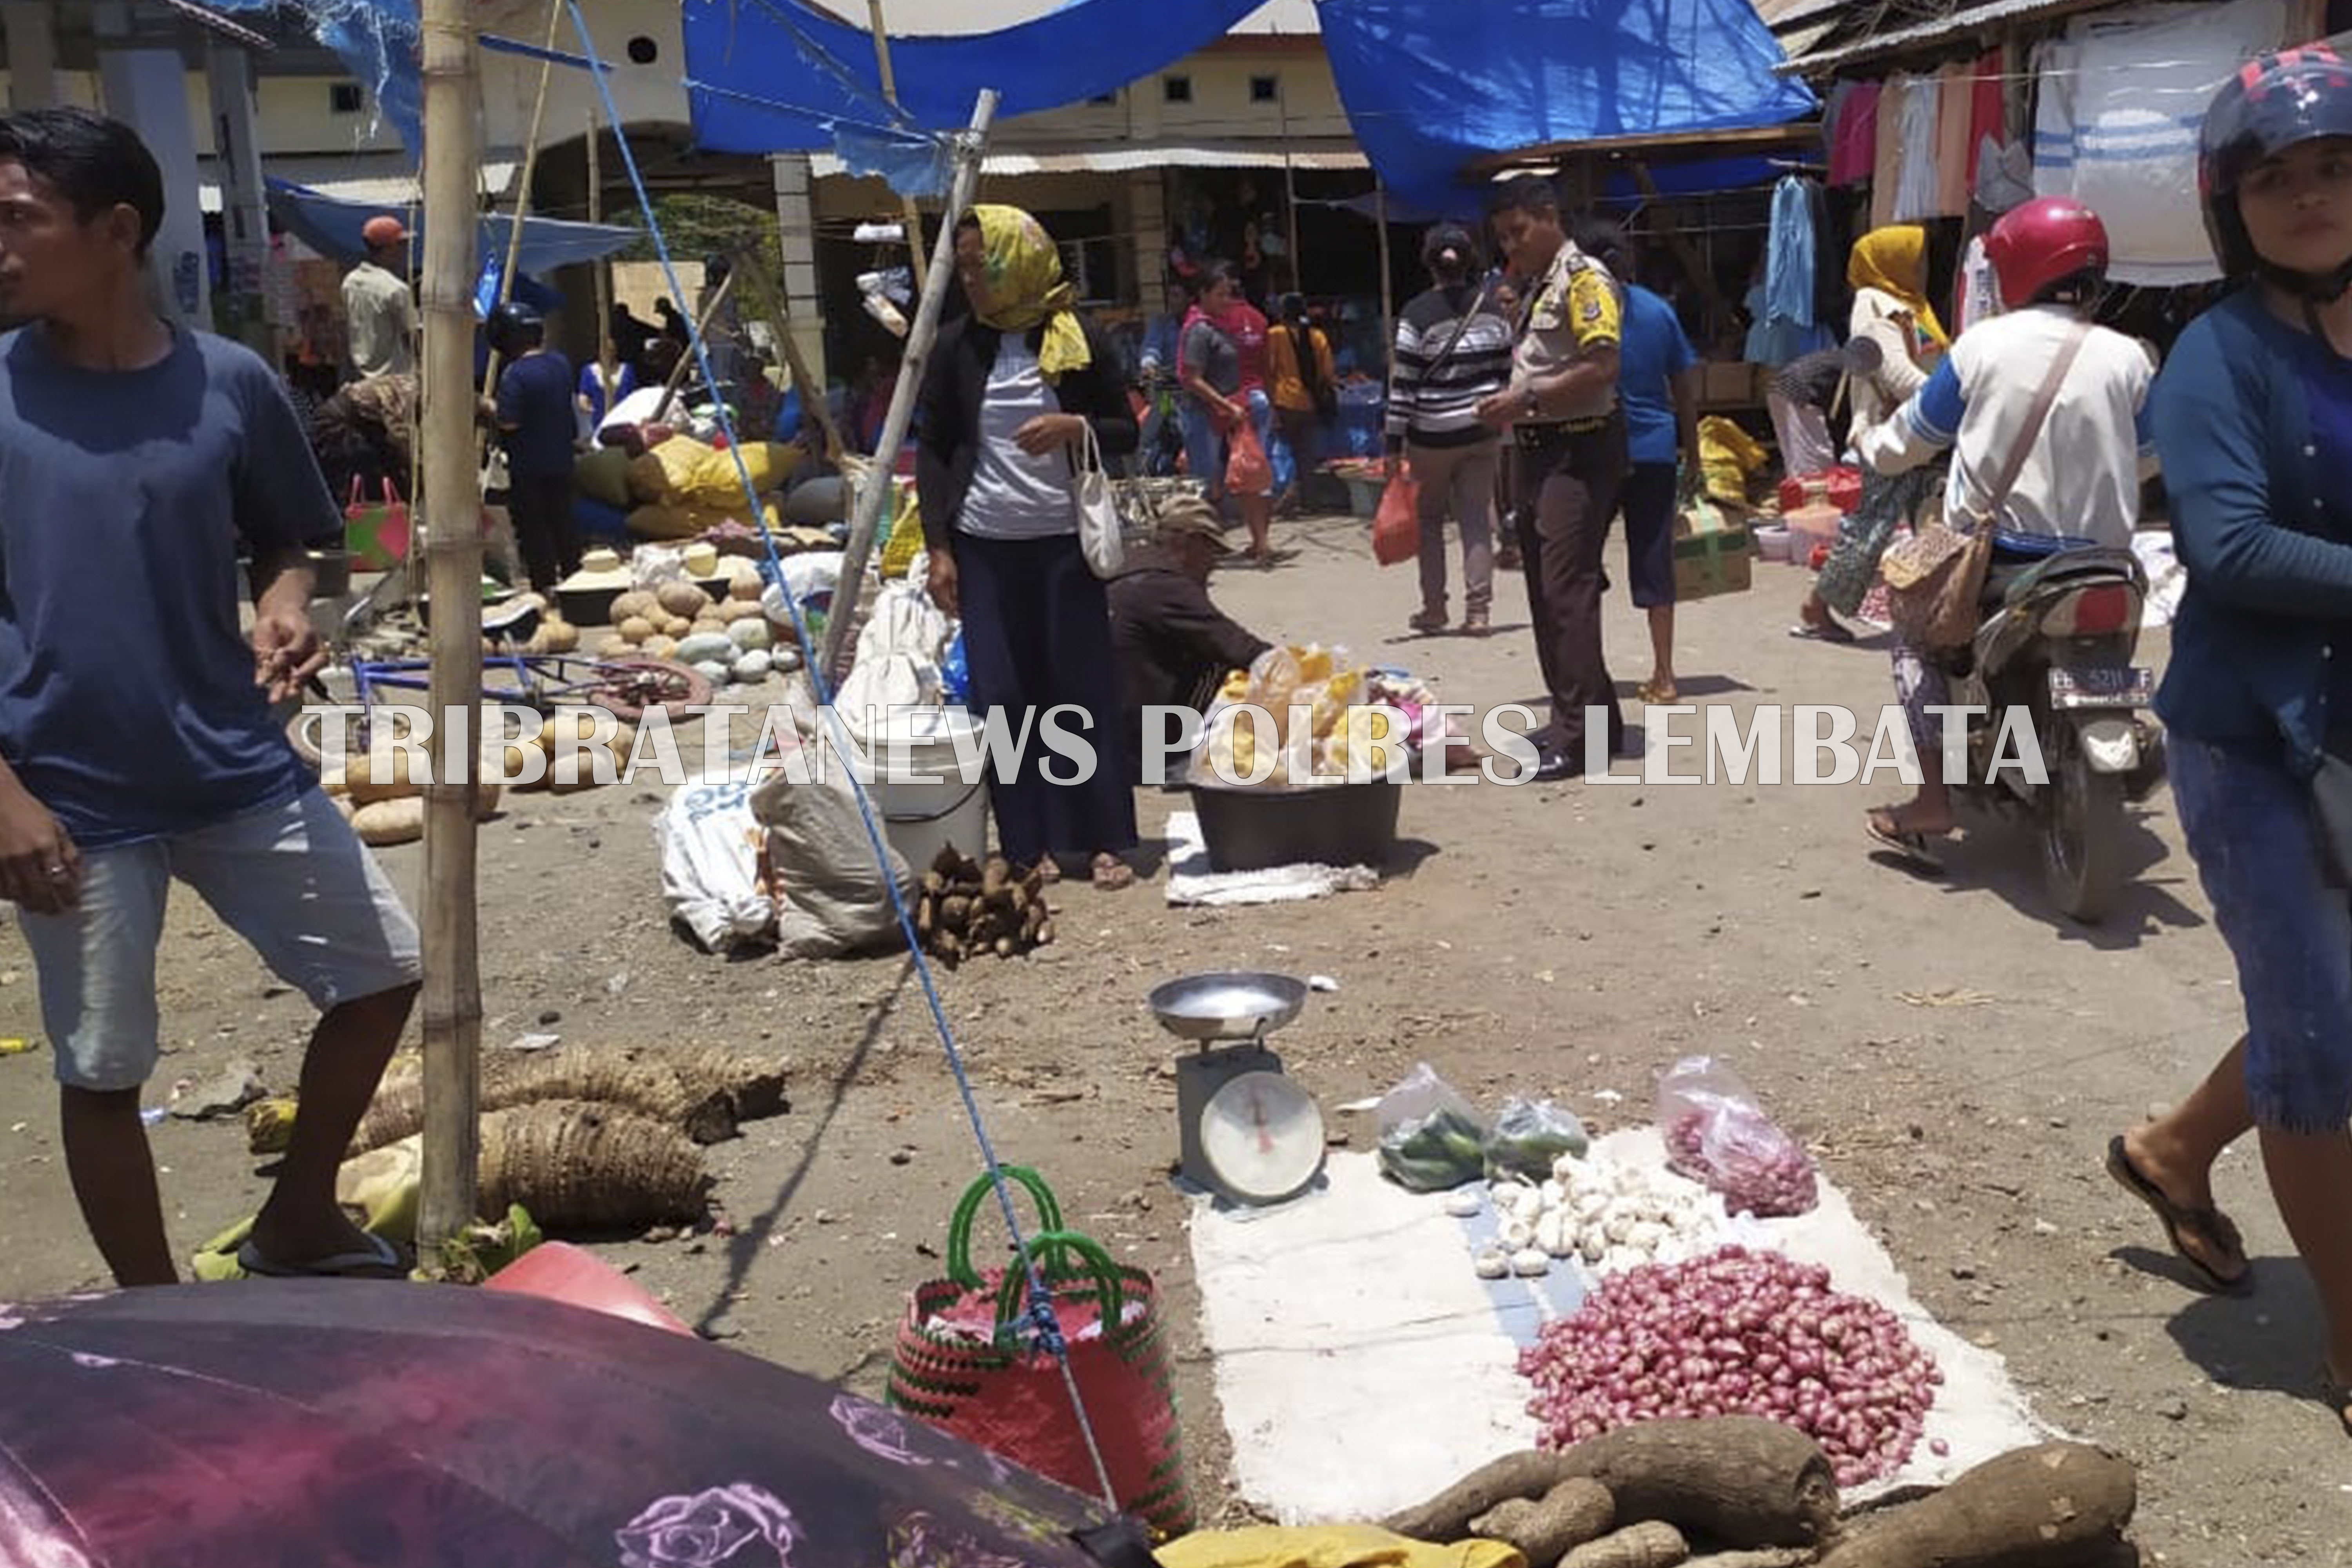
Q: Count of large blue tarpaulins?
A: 2